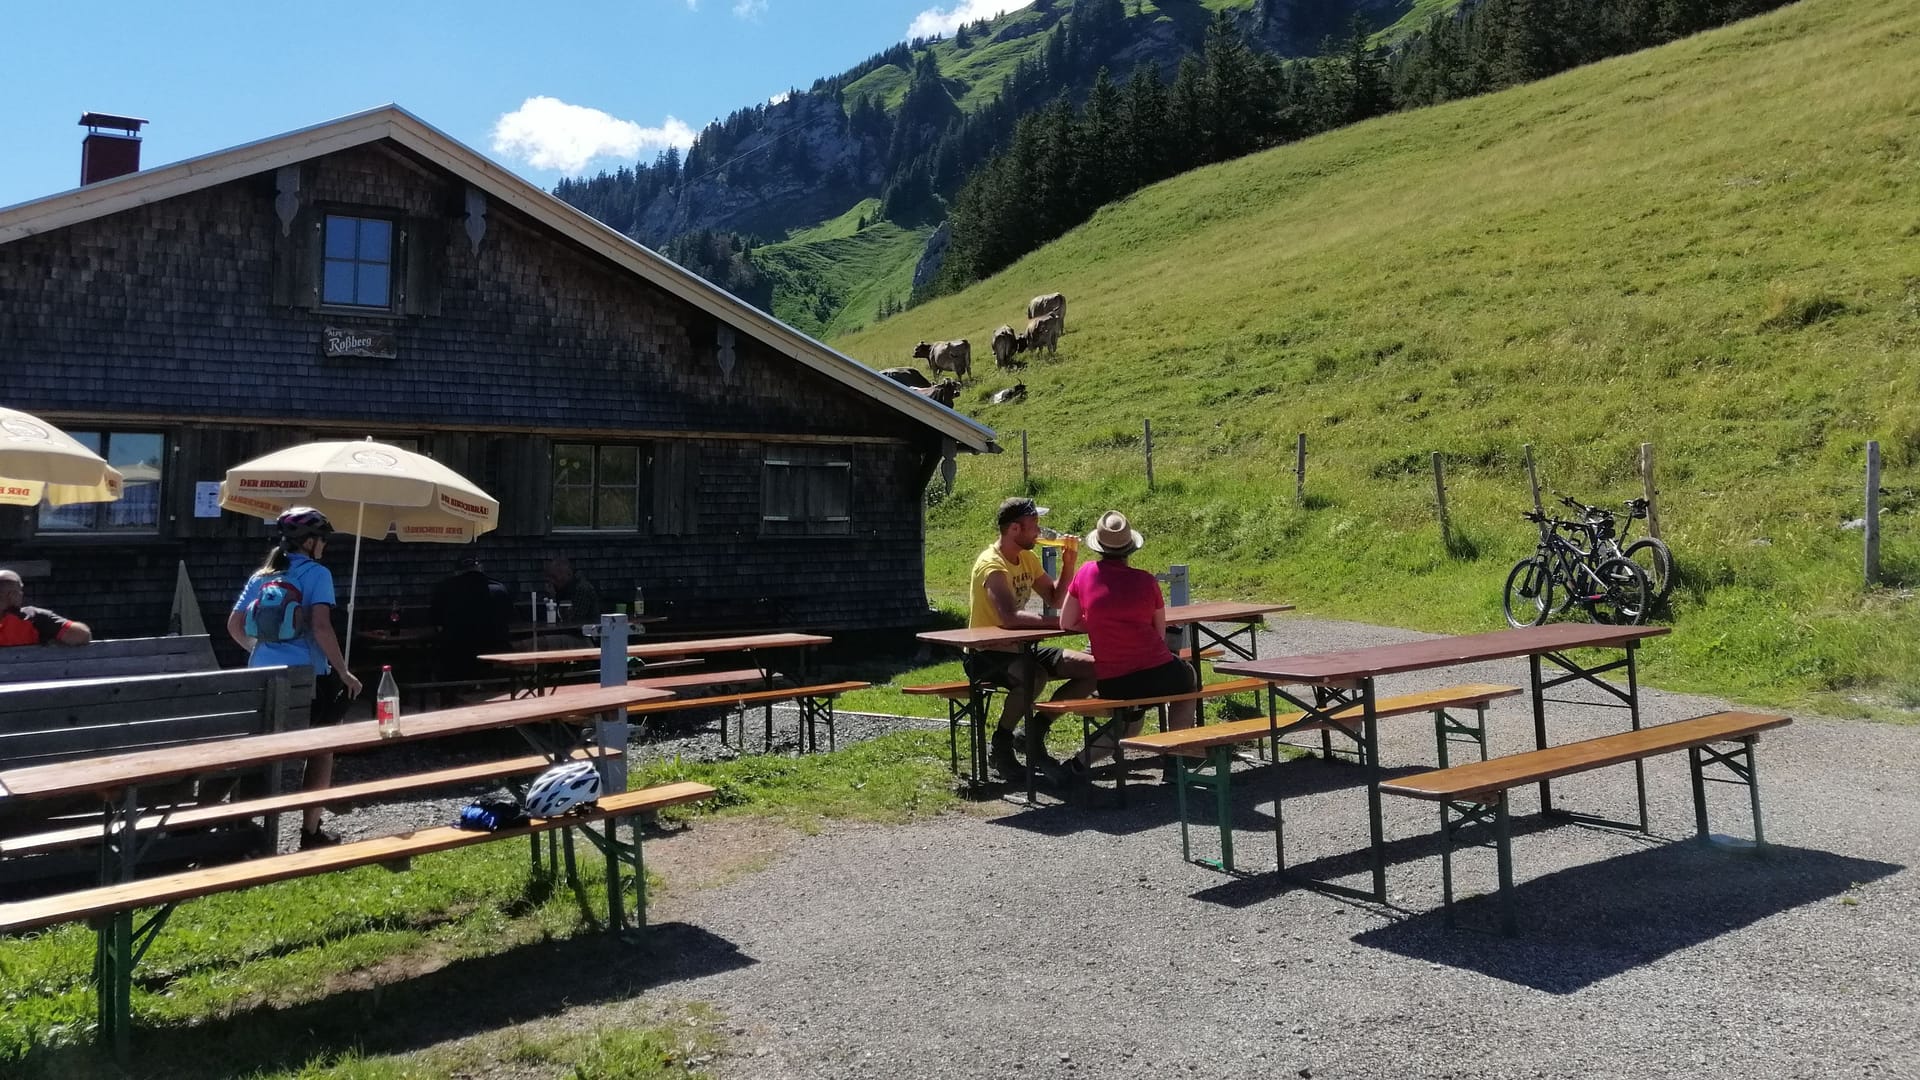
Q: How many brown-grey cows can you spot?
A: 6